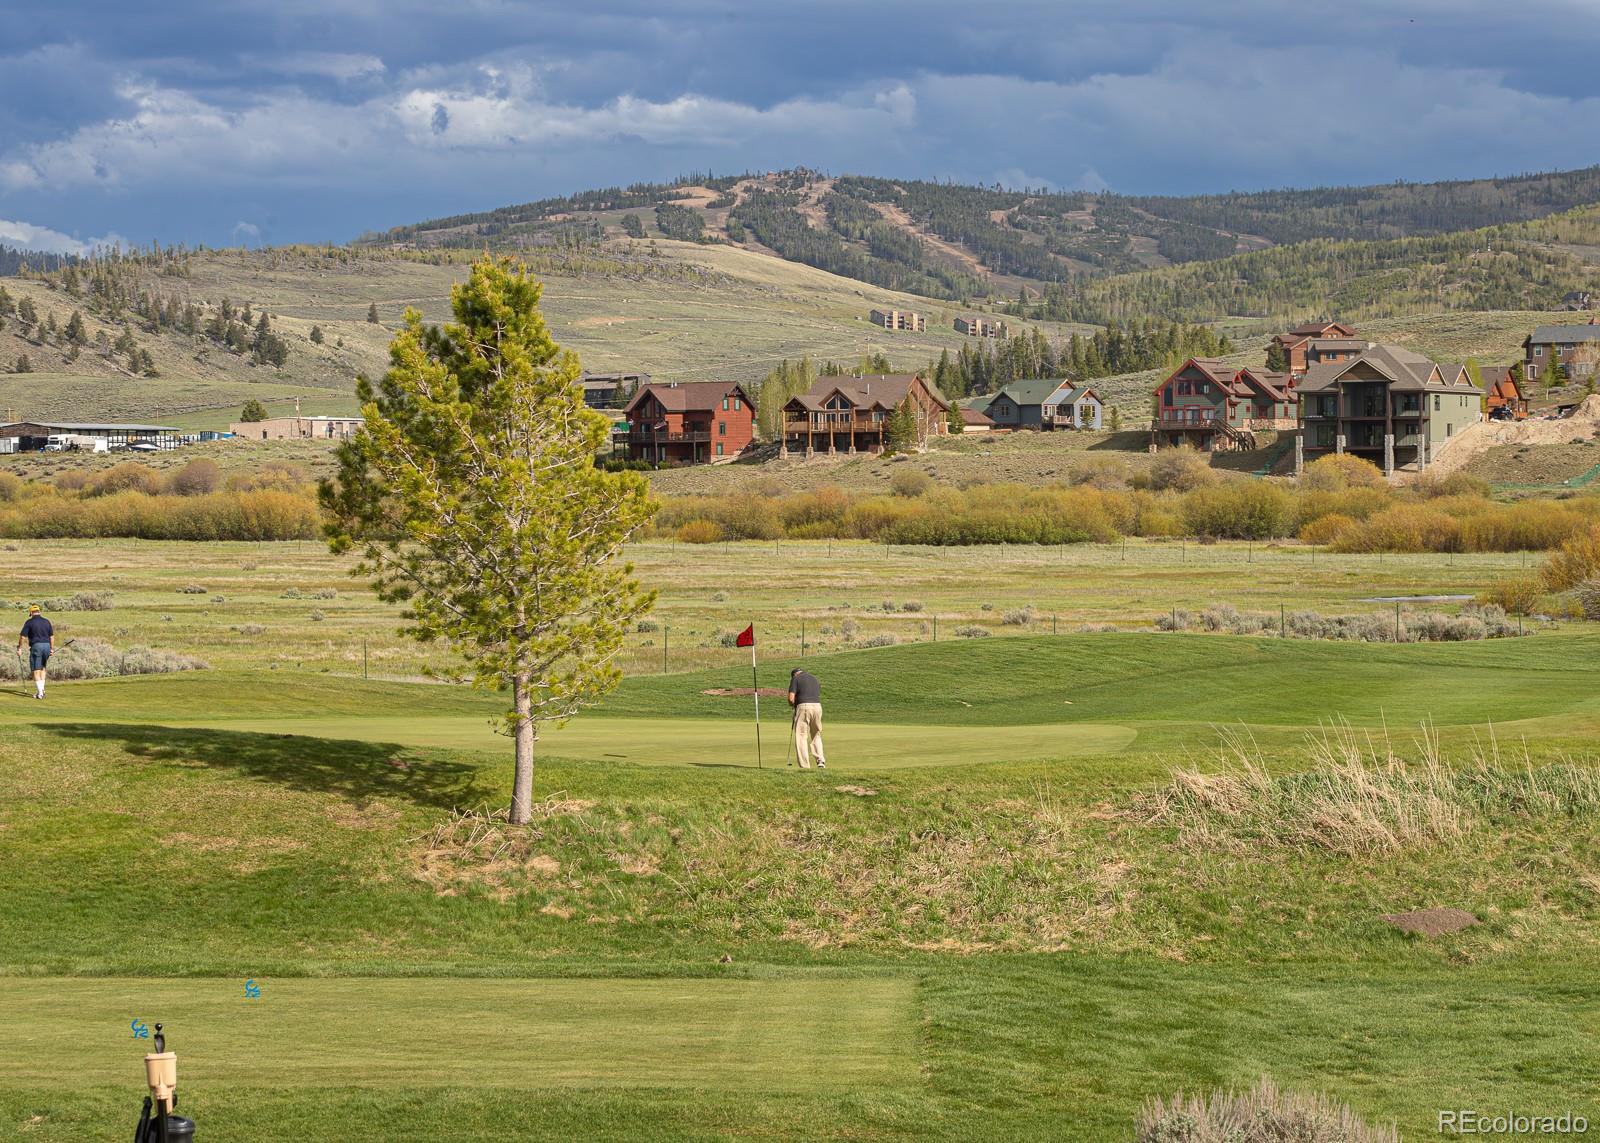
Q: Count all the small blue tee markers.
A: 2